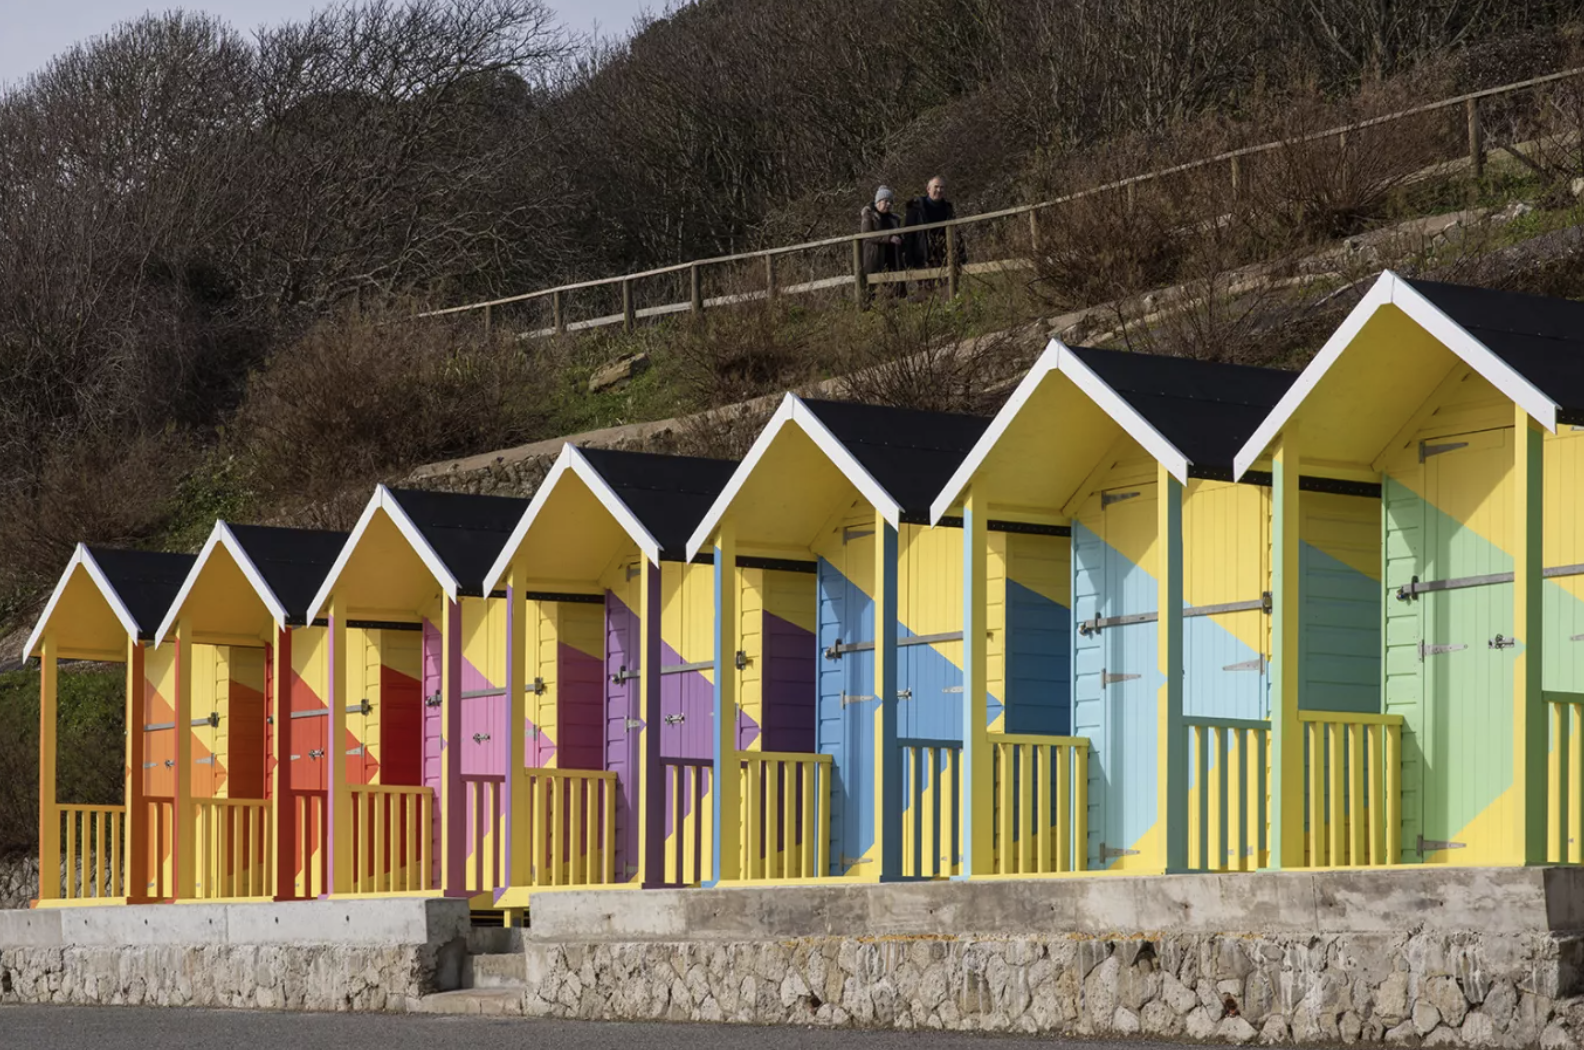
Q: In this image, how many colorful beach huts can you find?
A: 7